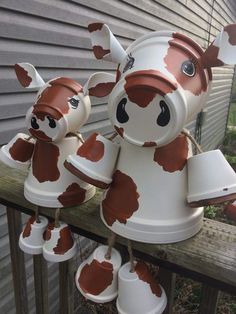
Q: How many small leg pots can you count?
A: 4